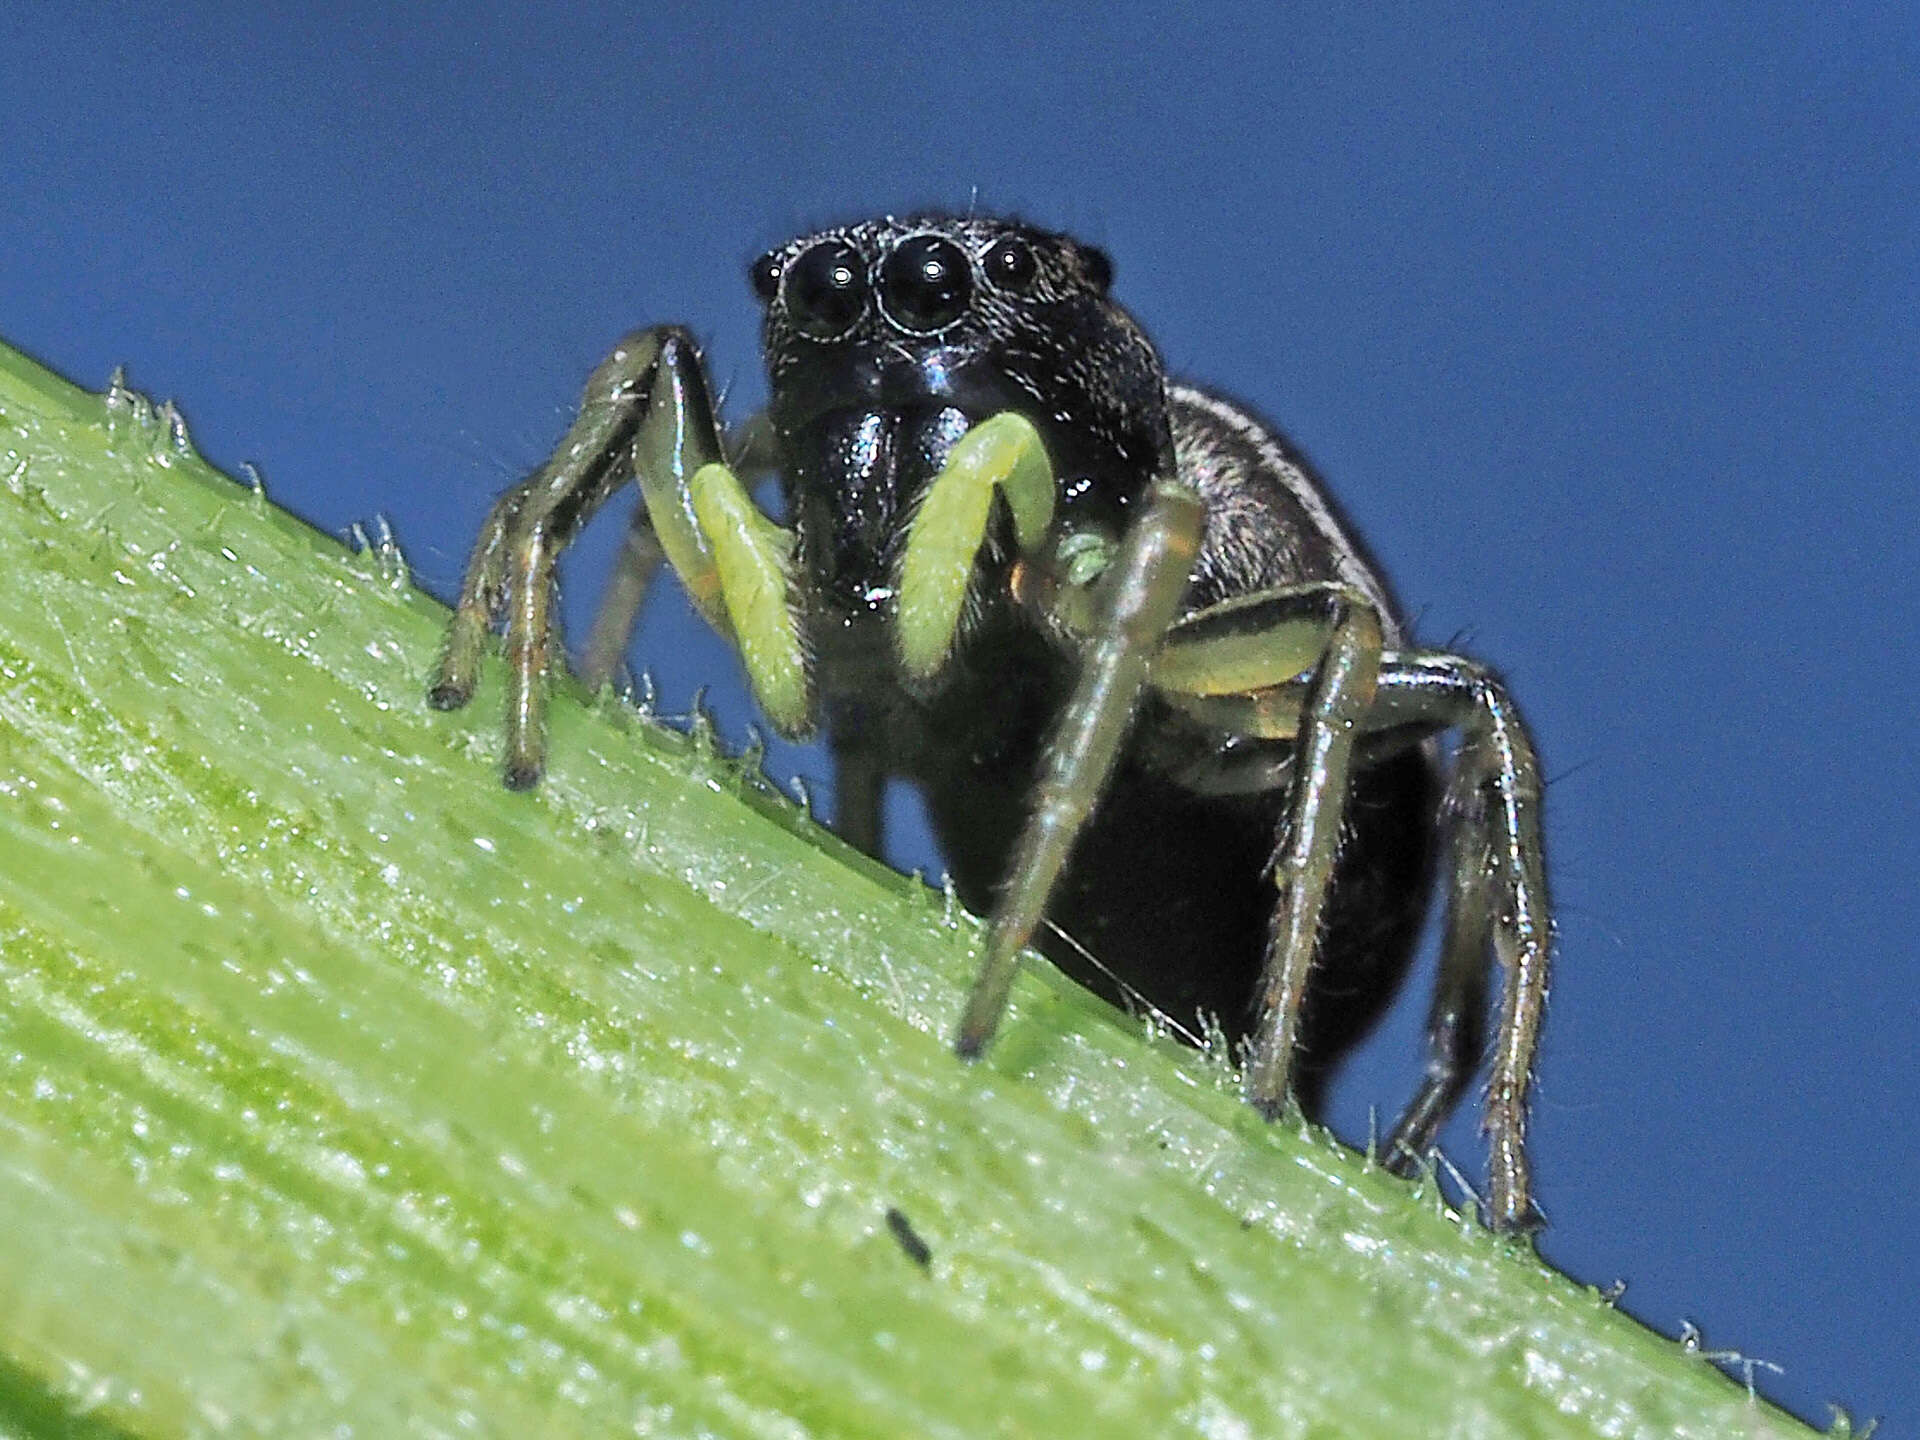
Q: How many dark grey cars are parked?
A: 0